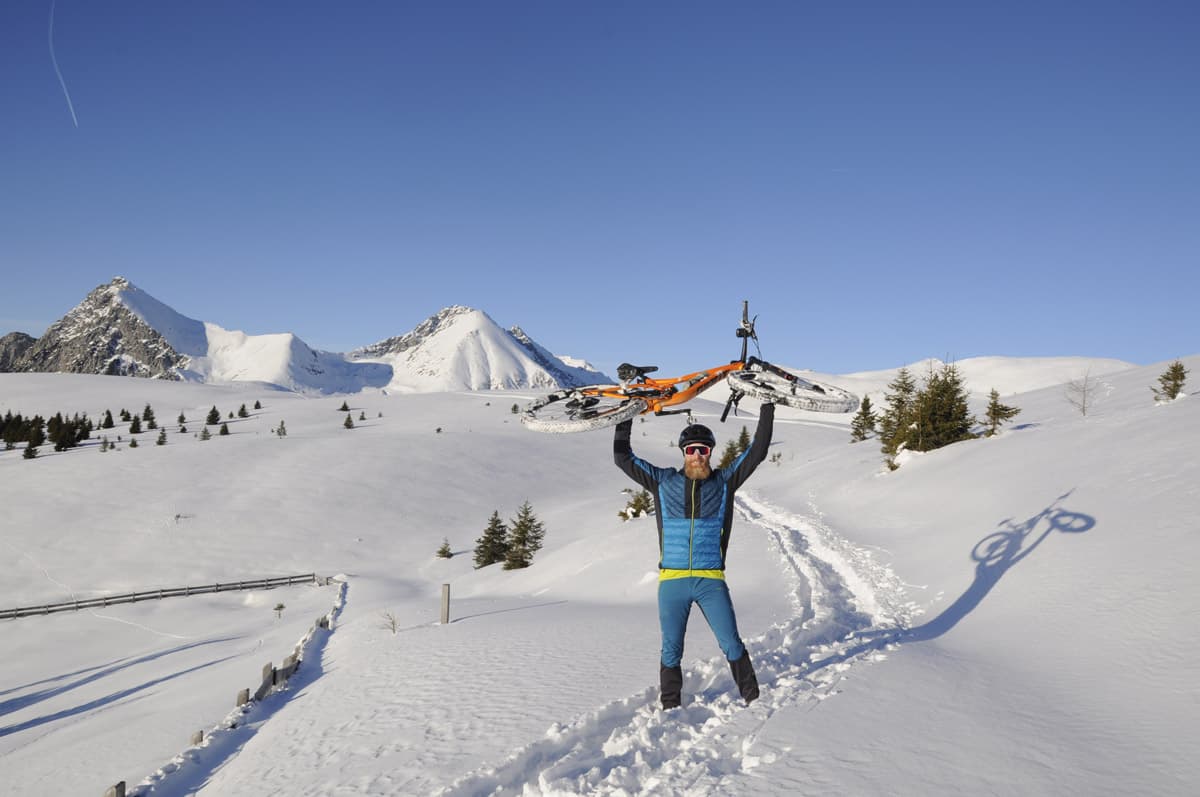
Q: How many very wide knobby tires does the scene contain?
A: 2